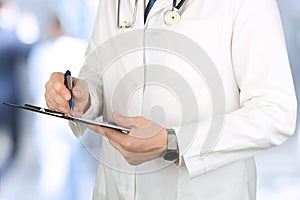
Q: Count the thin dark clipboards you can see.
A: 1